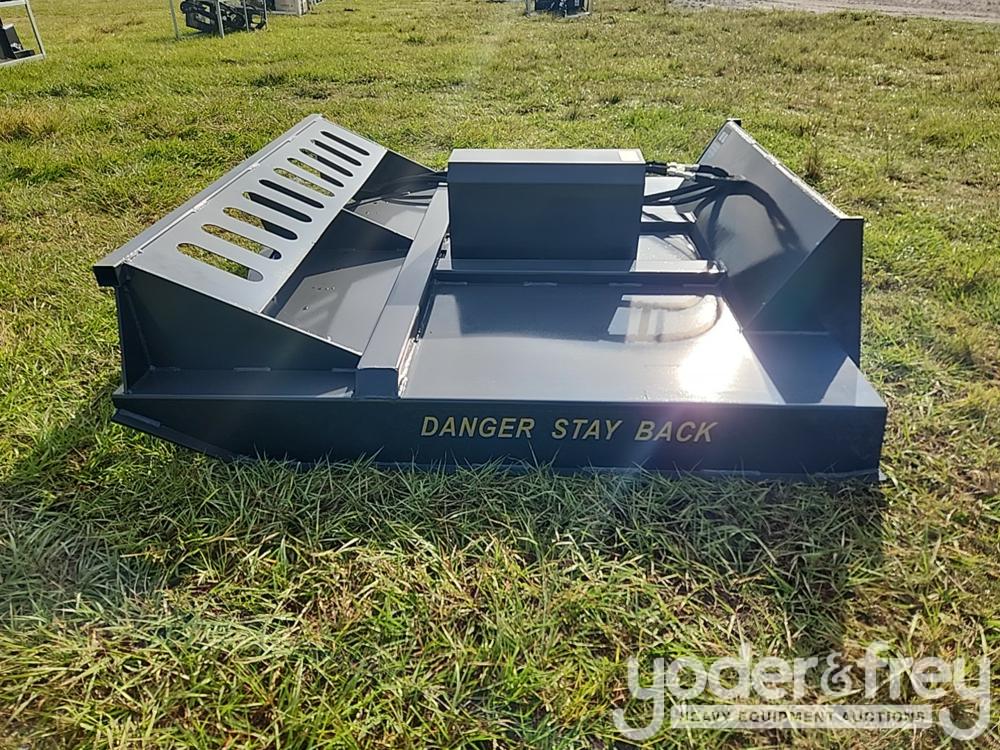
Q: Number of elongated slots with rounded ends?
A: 10